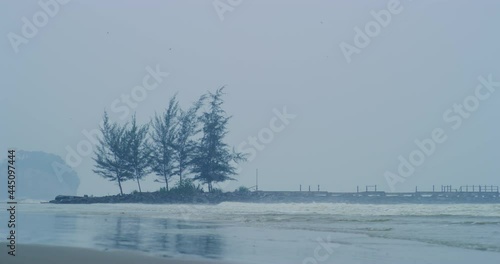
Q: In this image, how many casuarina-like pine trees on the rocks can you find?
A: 5